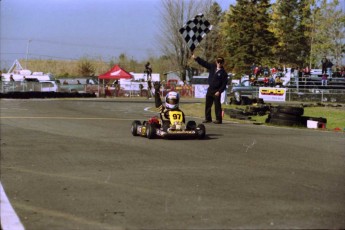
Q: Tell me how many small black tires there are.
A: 4